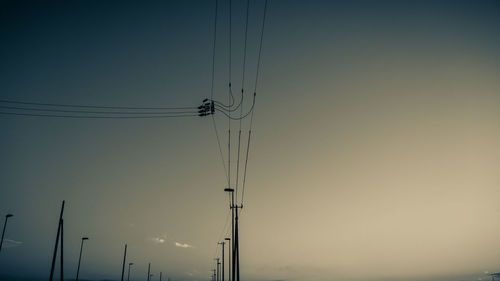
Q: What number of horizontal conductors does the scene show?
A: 3